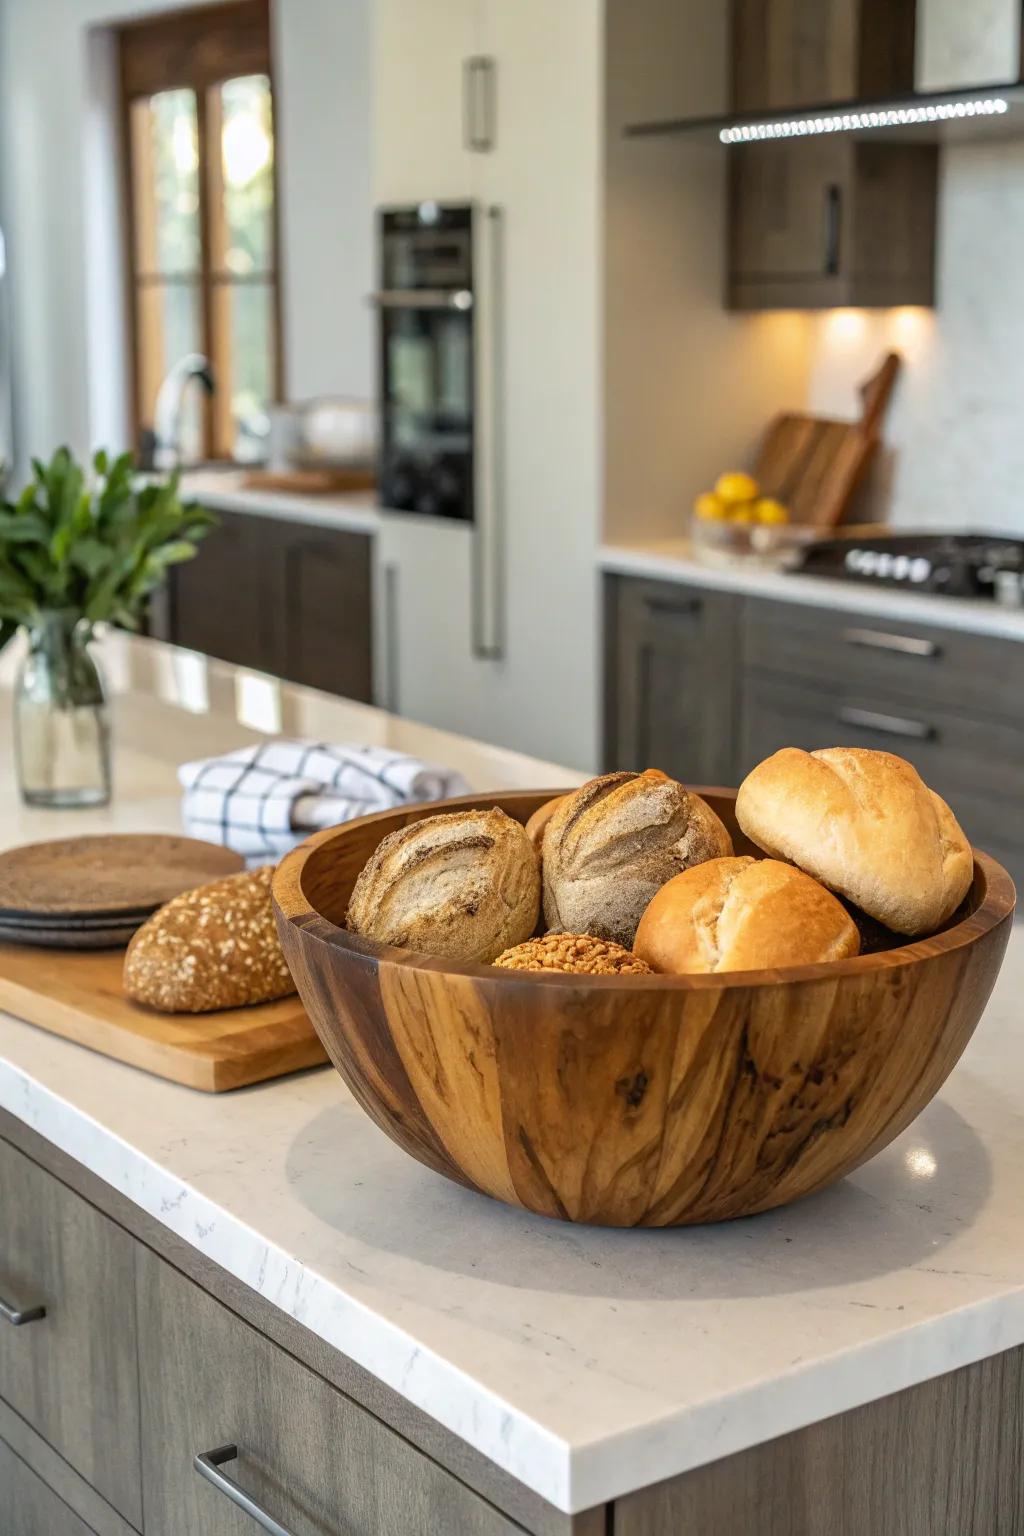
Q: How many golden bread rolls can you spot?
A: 2